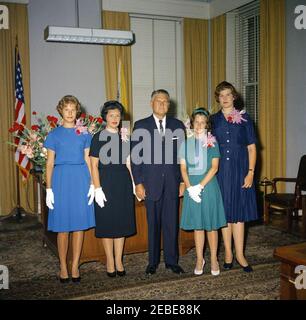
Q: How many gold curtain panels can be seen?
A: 5